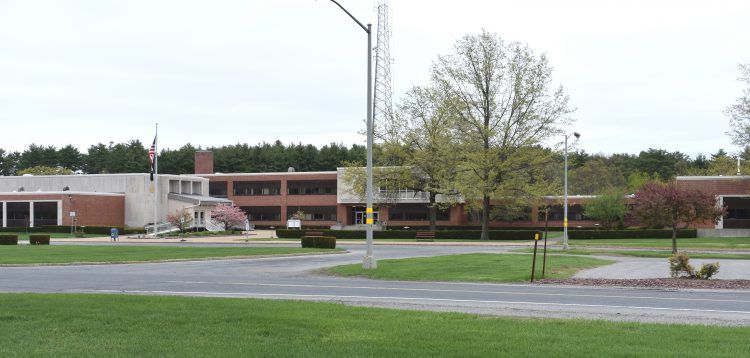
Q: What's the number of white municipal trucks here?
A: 0